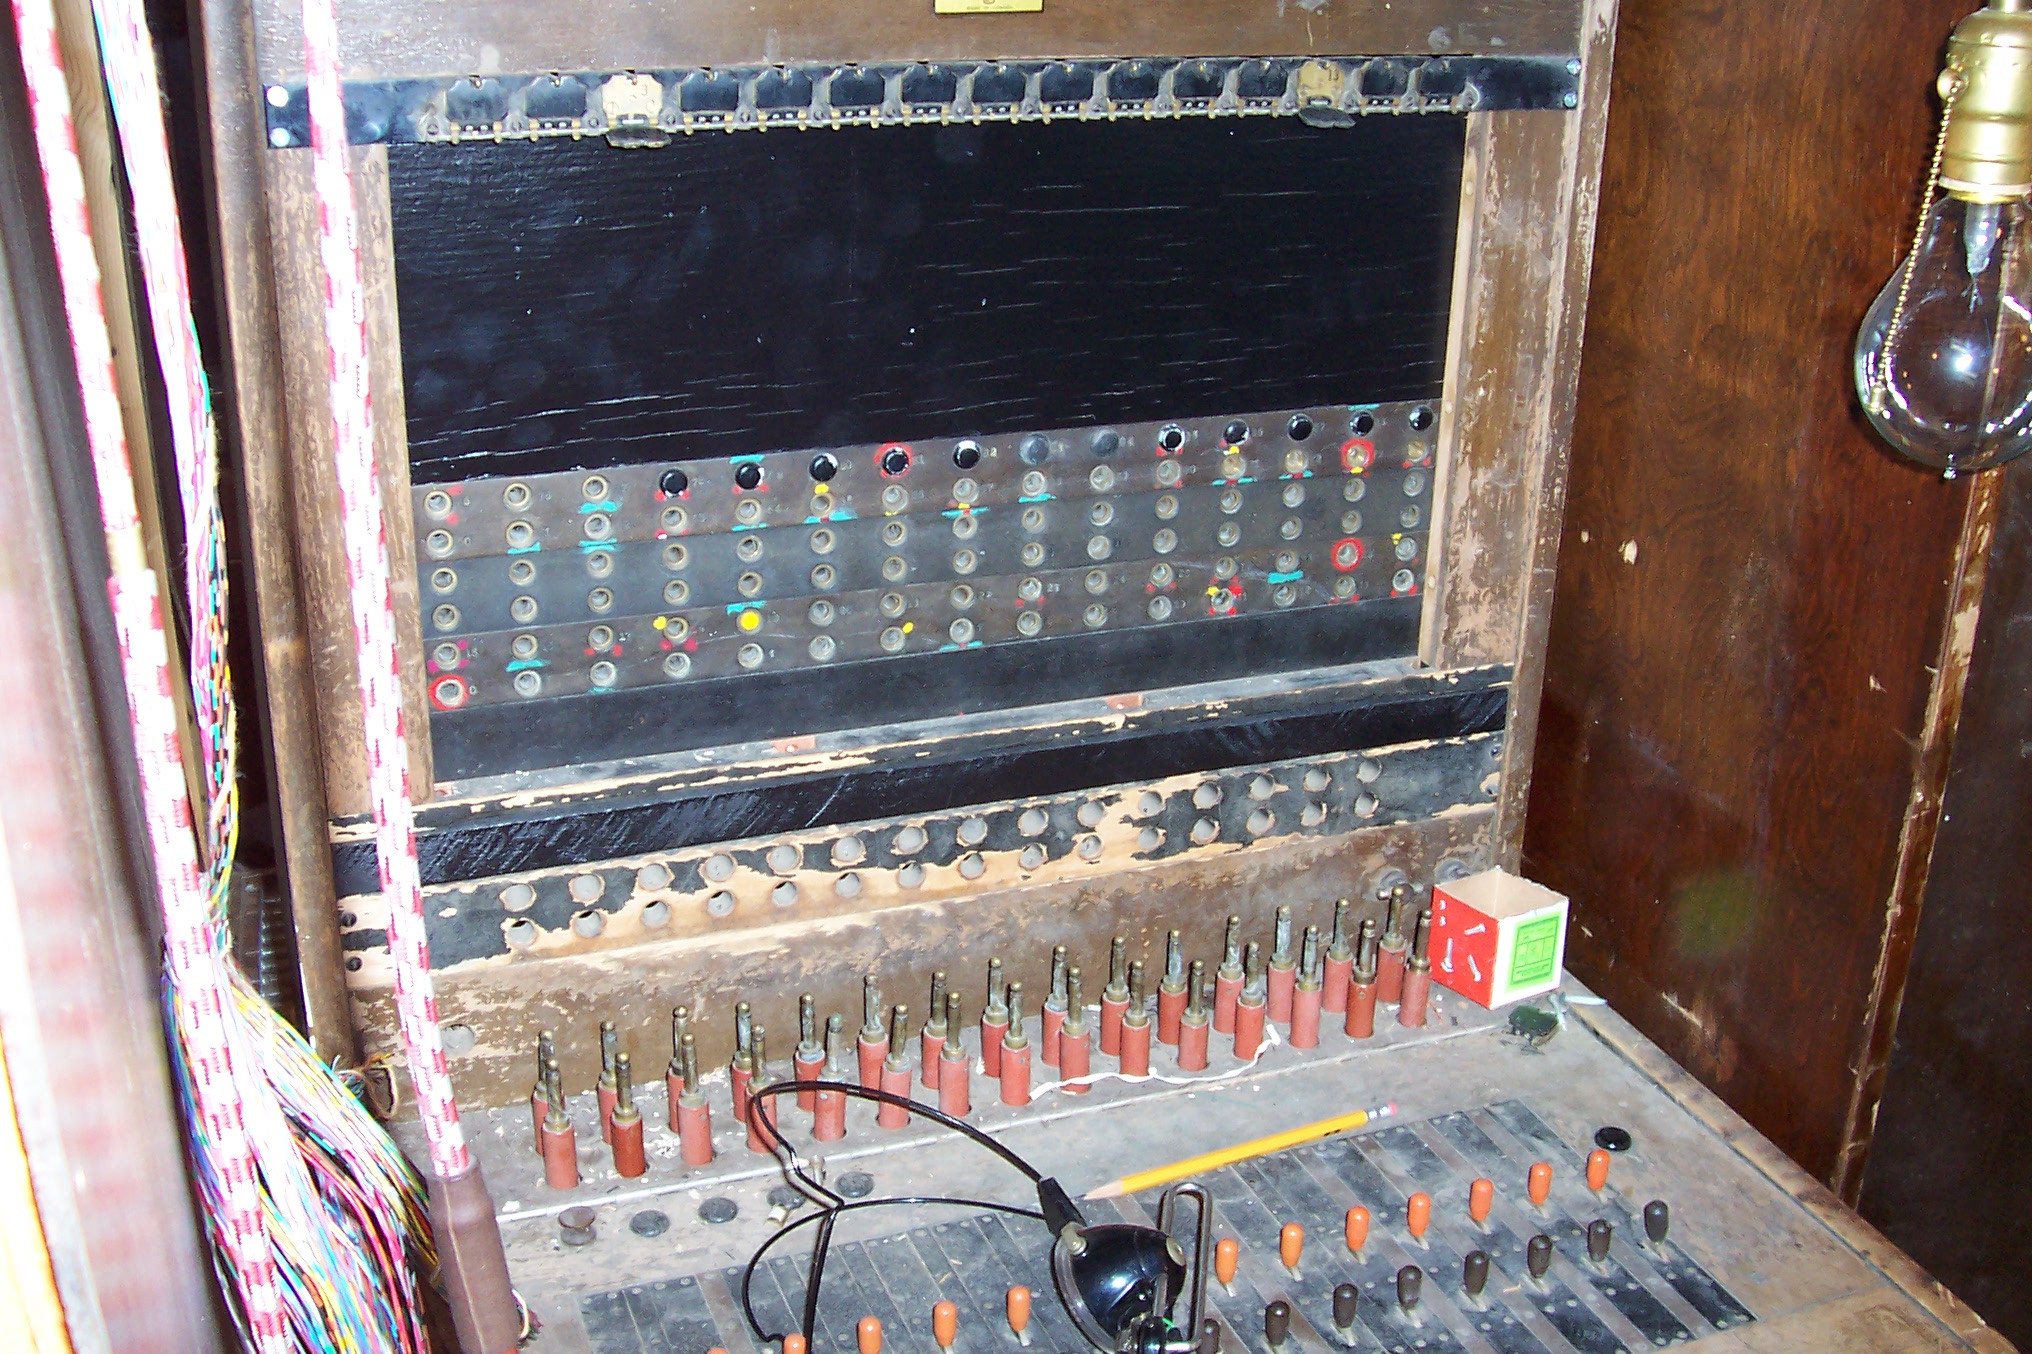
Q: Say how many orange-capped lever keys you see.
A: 12